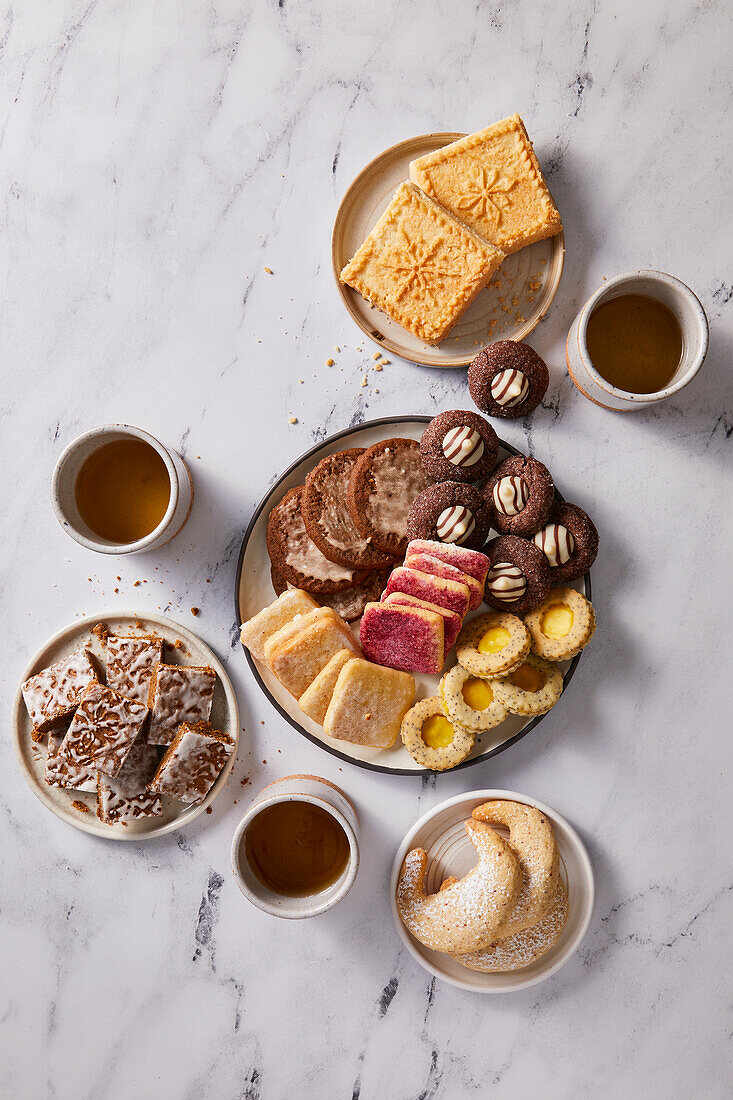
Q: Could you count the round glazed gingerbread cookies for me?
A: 4